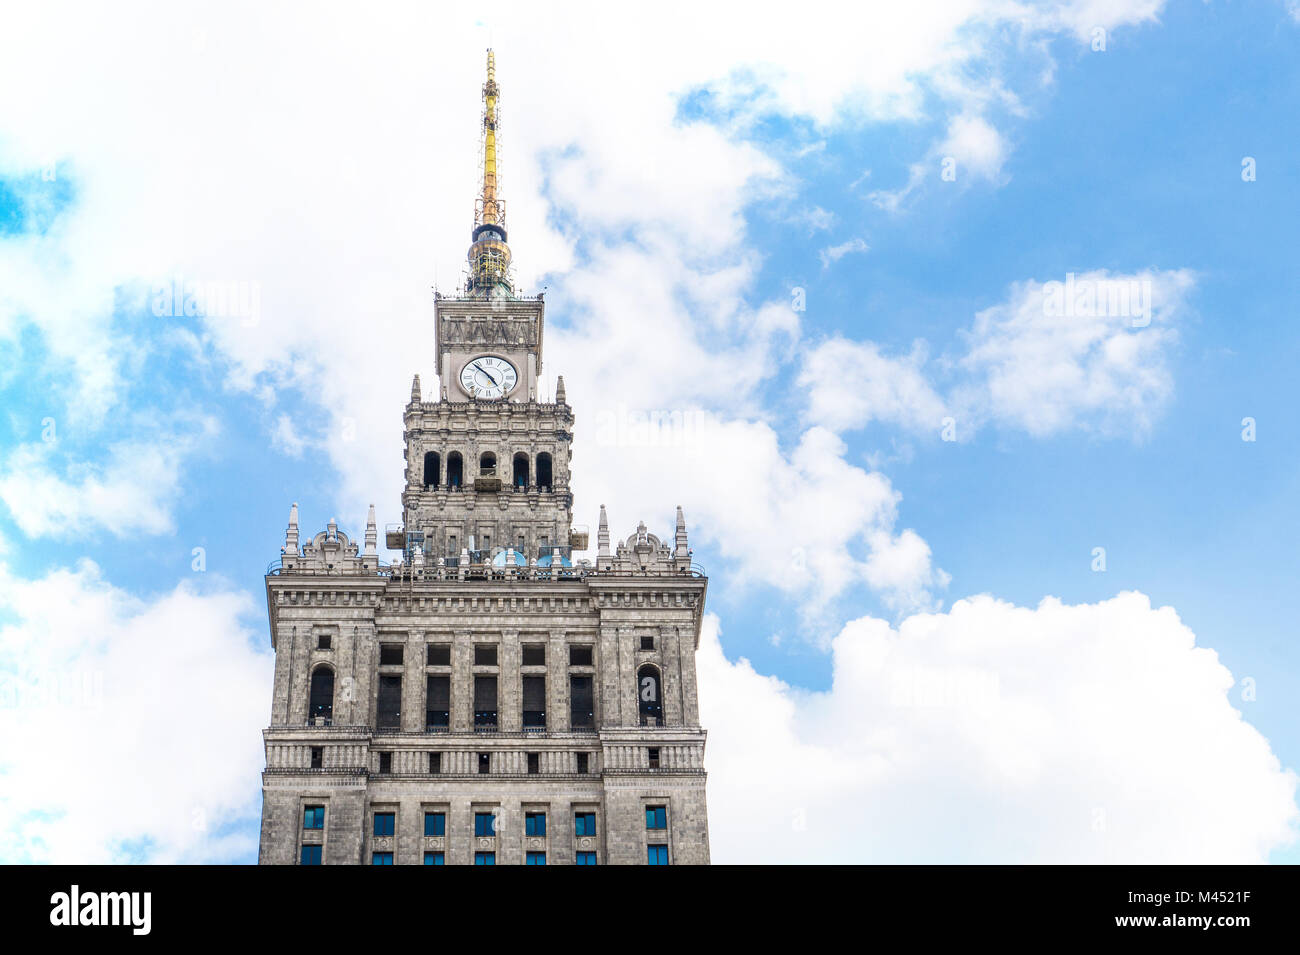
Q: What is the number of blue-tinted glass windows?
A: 14